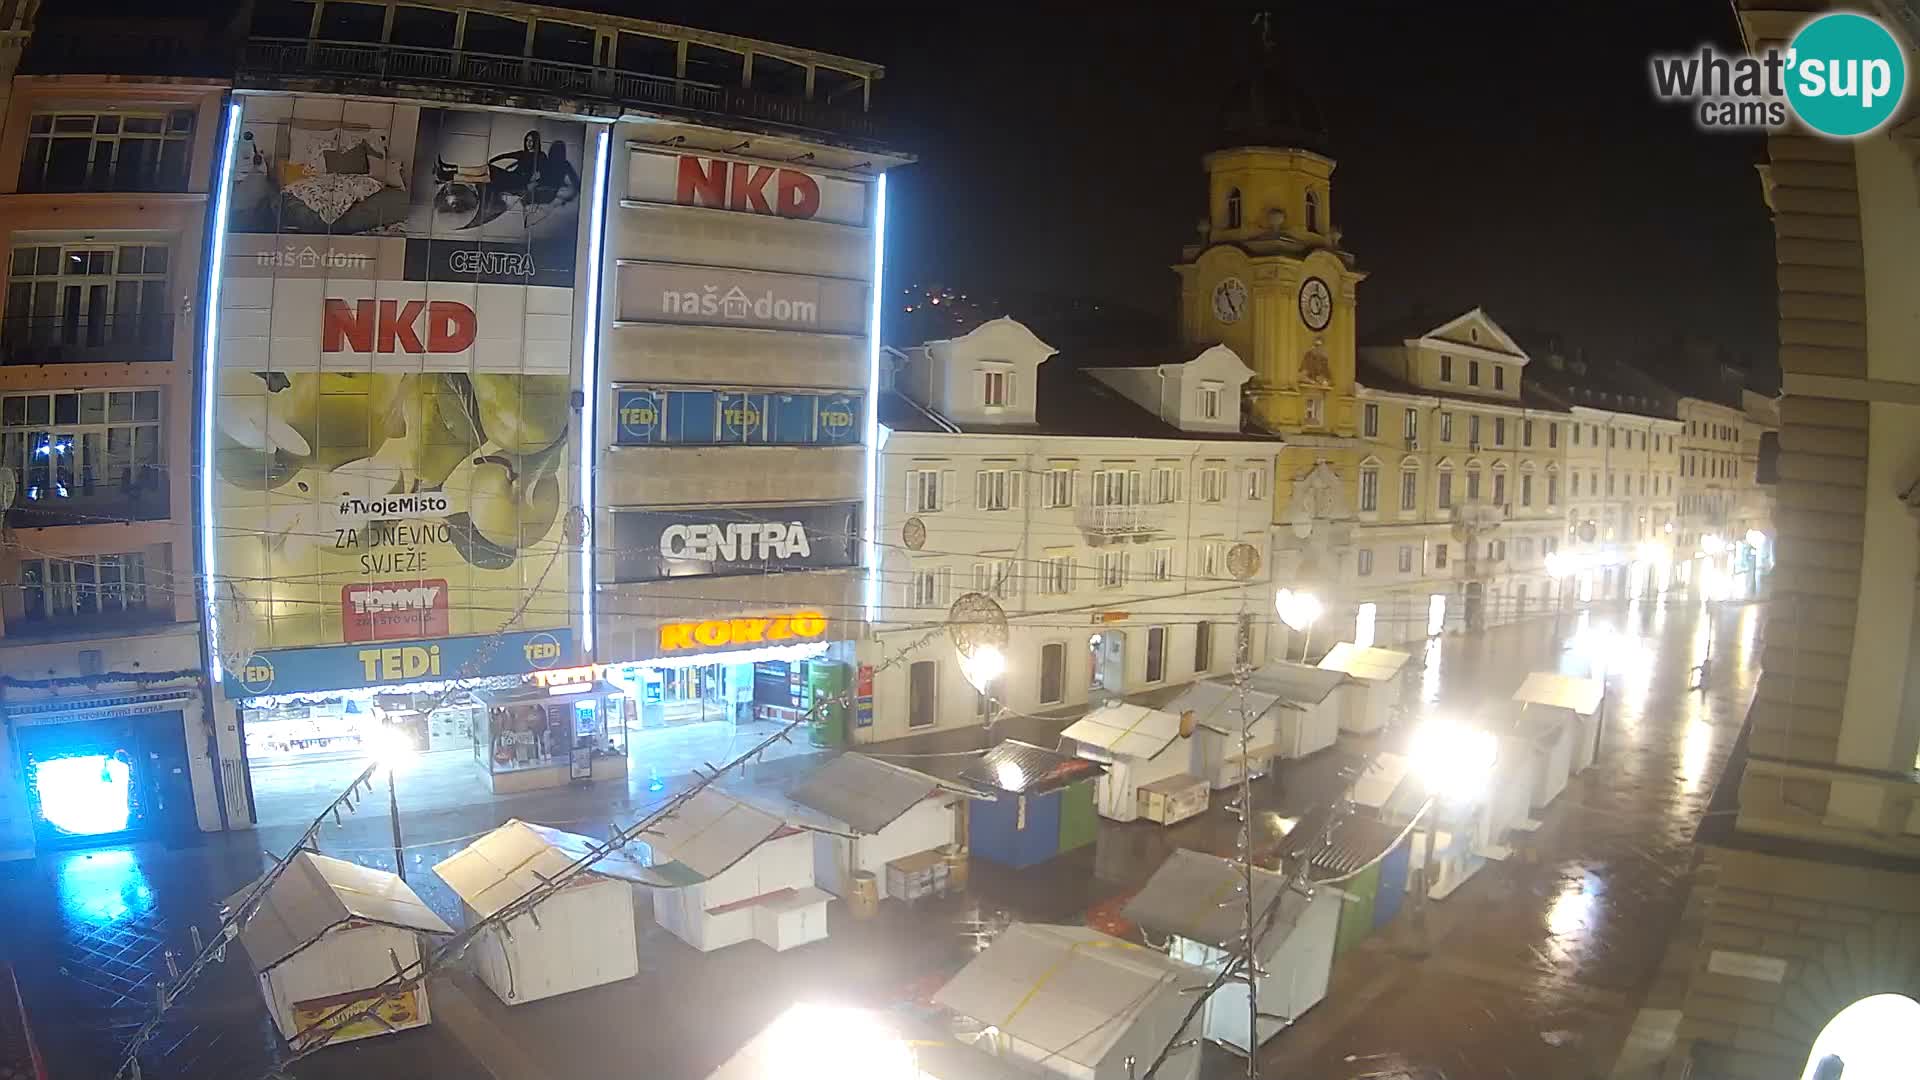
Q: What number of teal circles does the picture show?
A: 1